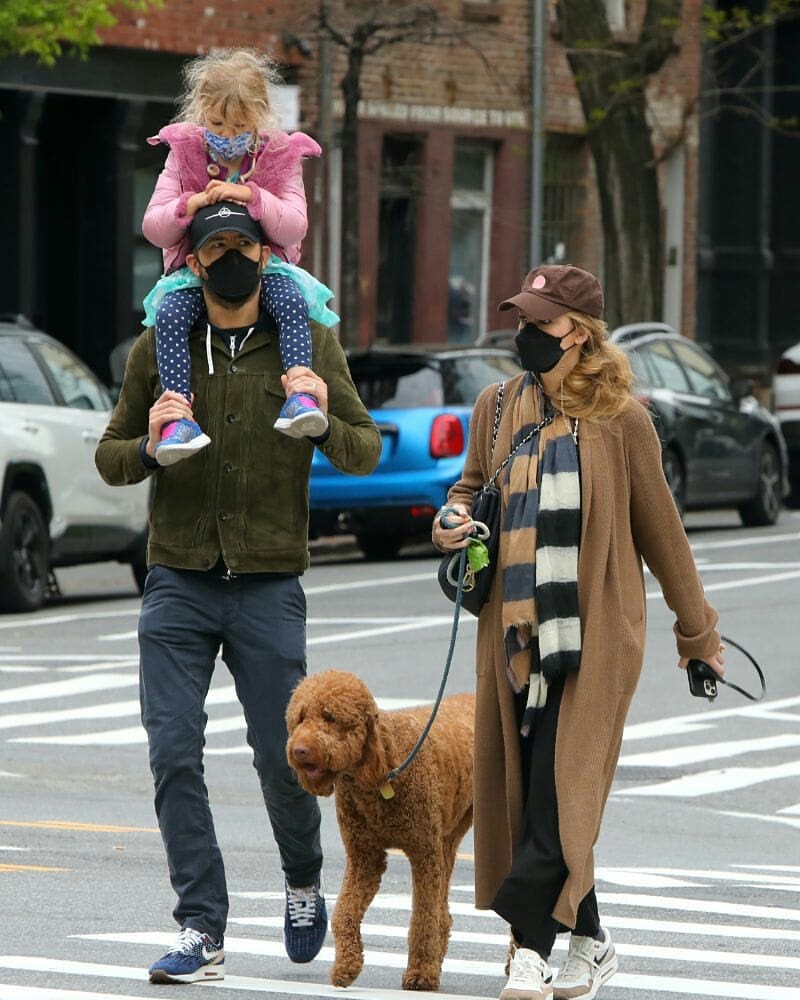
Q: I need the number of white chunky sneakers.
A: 2